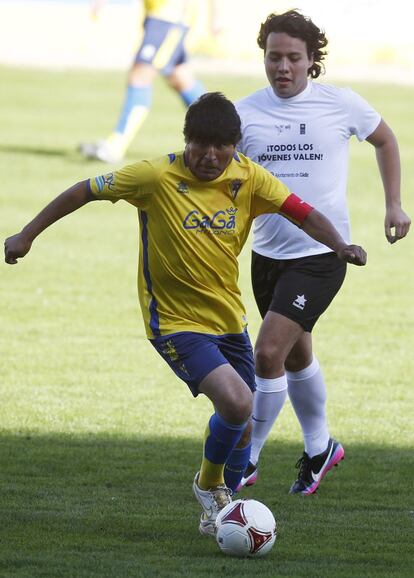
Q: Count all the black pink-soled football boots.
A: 2